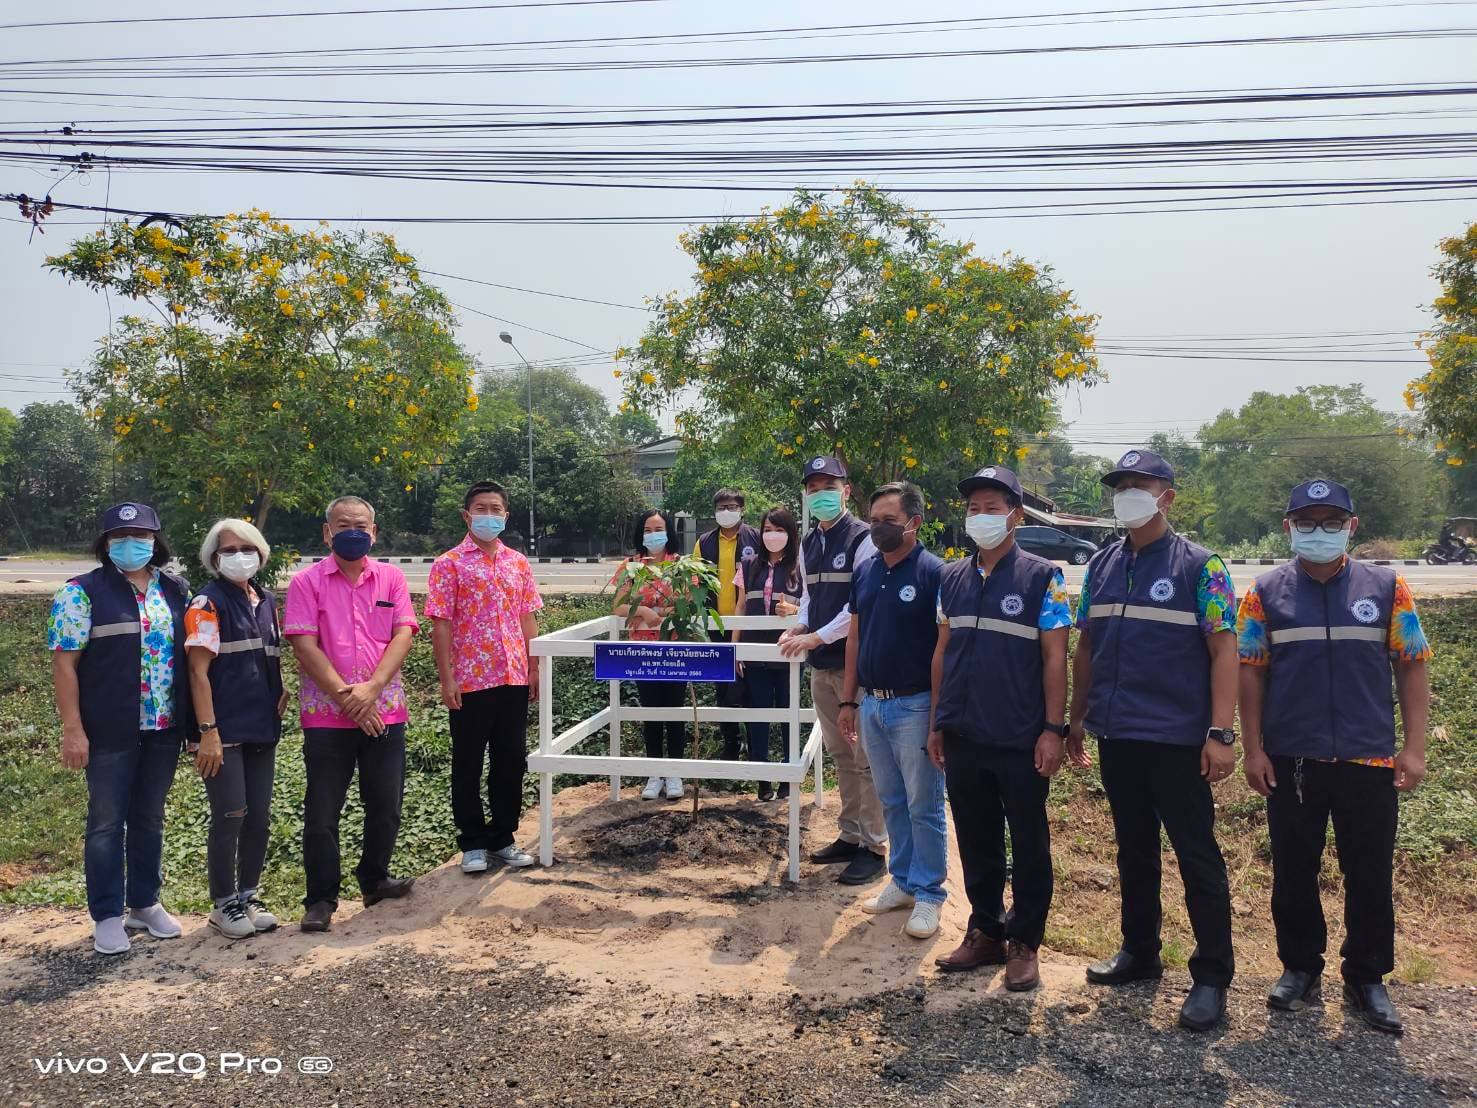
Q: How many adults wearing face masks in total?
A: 12